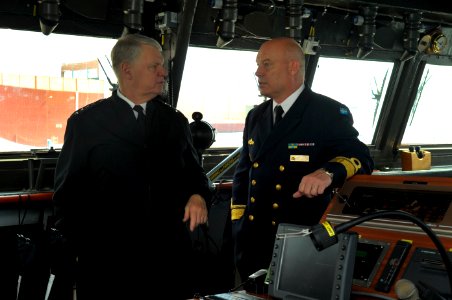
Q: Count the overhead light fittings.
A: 6